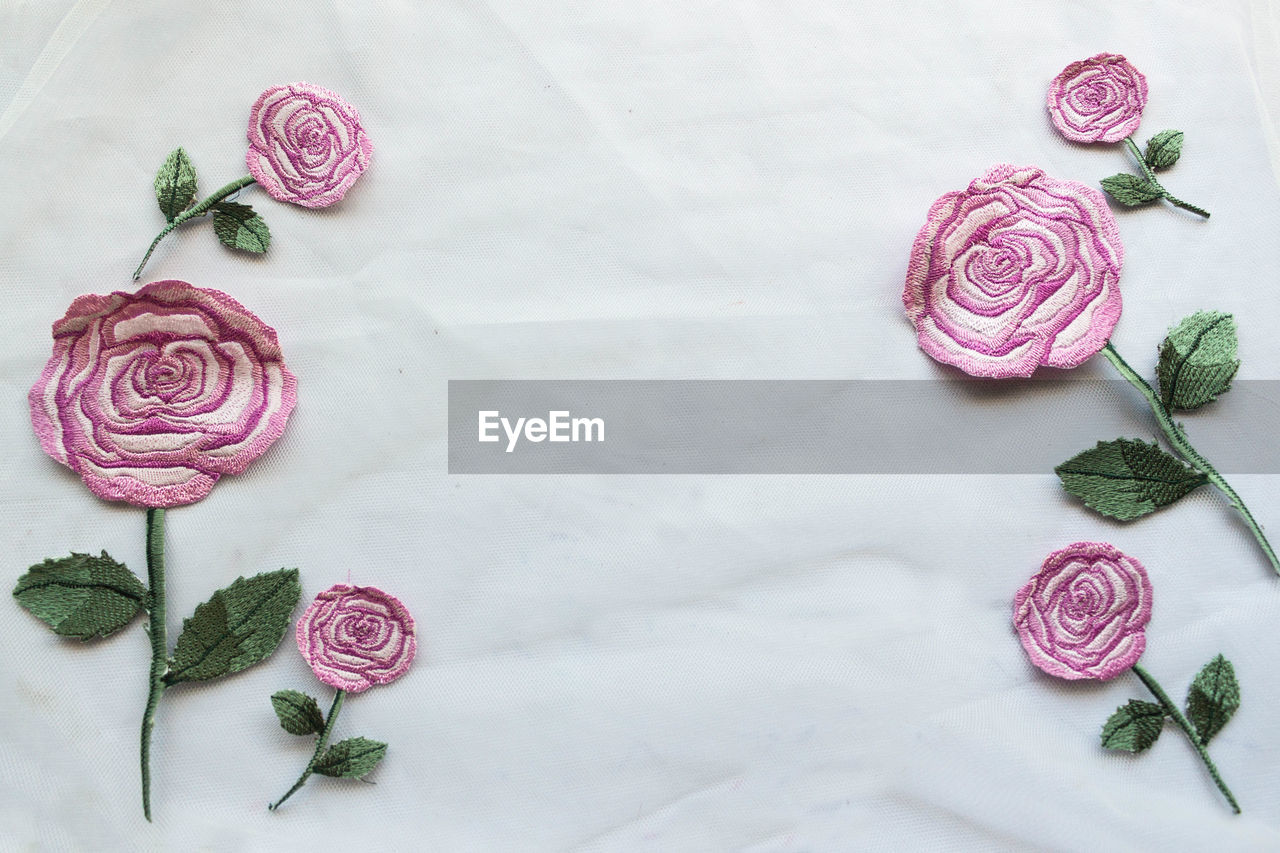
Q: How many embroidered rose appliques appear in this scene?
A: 6